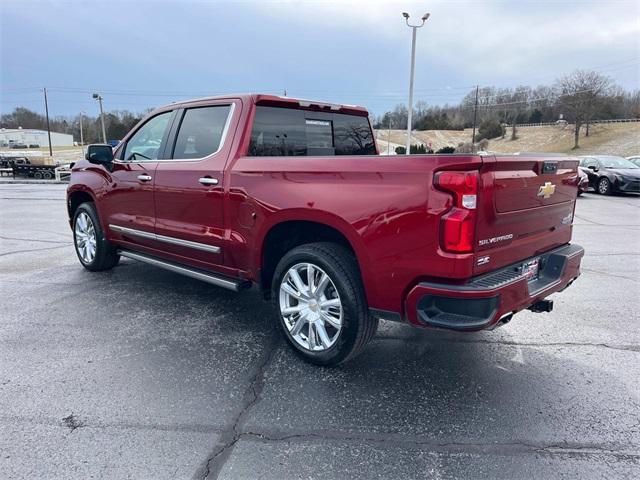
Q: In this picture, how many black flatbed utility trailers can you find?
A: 1